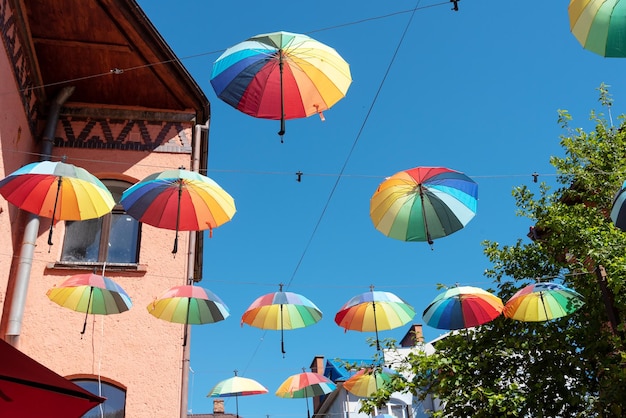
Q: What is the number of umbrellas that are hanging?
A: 15